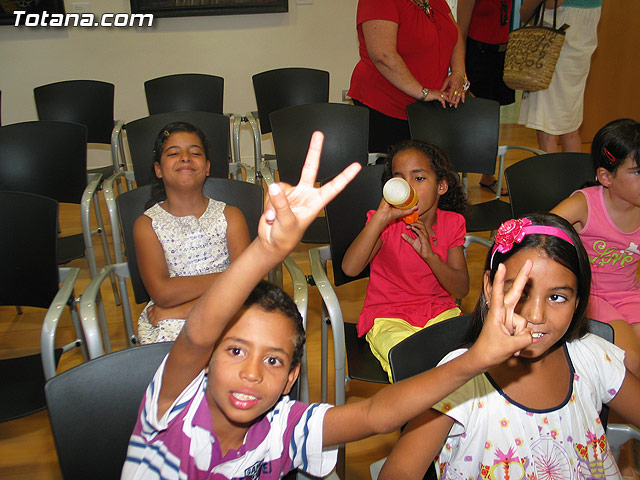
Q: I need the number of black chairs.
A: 13